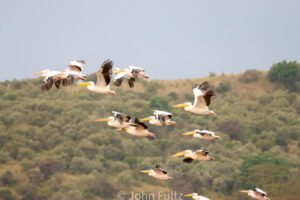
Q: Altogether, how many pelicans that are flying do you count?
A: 13